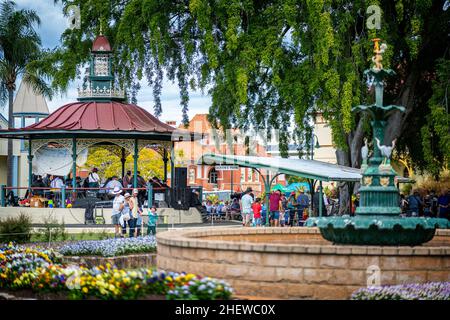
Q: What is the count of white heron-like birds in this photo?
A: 3